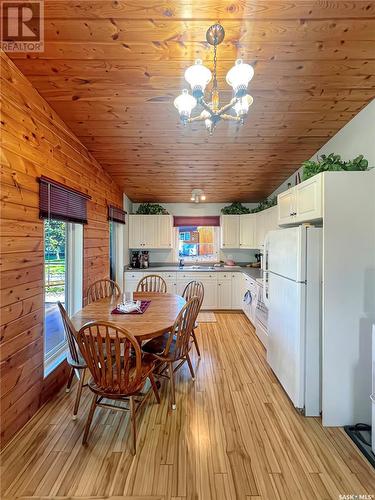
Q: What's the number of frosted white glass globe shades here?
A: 5